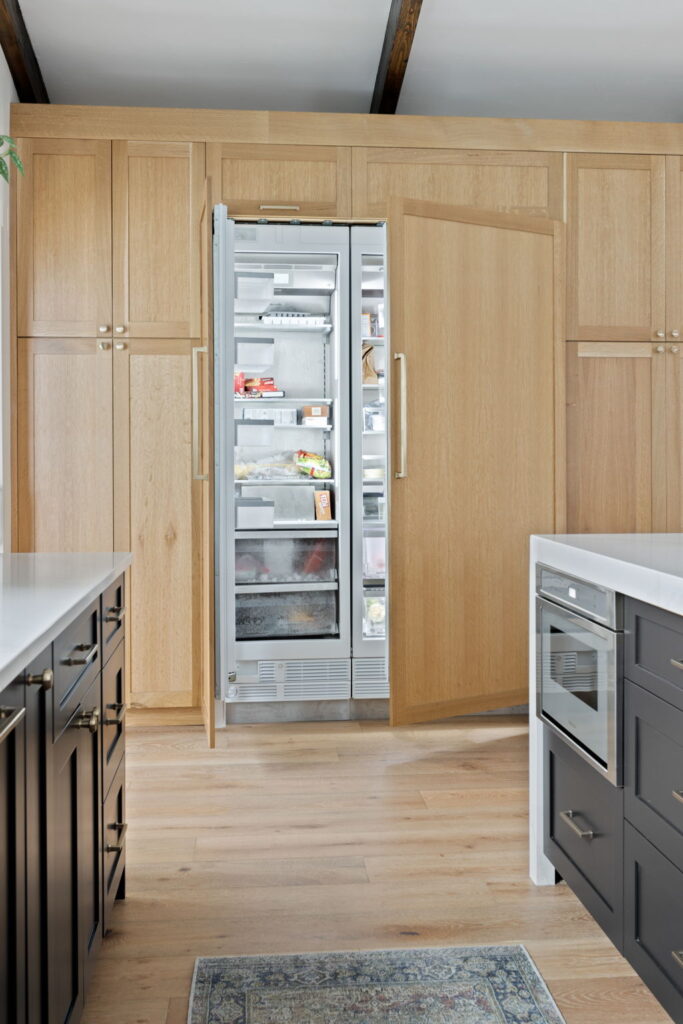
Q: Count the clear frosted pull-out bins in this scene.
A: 2